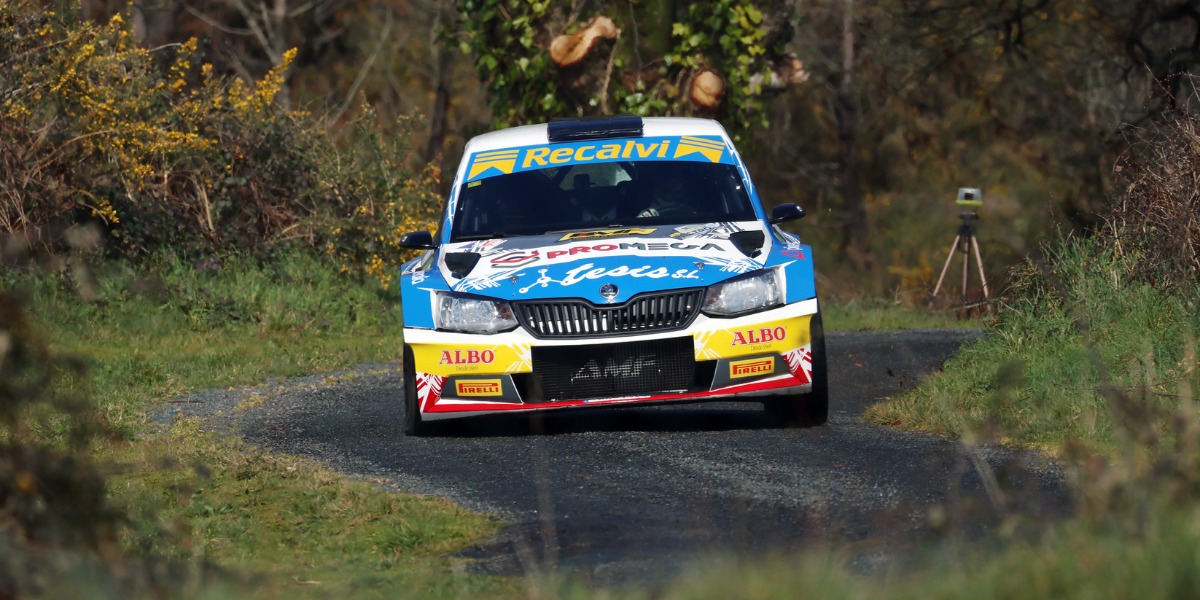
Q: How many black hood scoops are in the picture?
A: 2